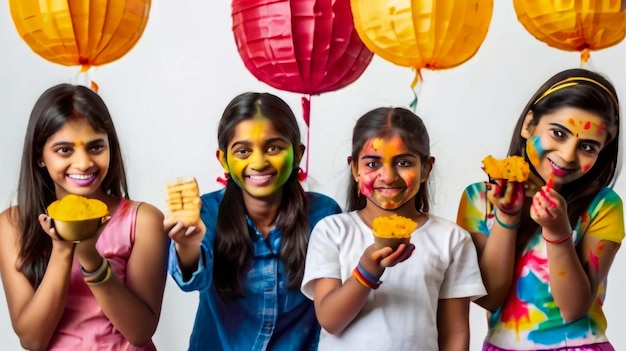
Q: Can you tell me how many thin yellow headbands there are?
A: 1